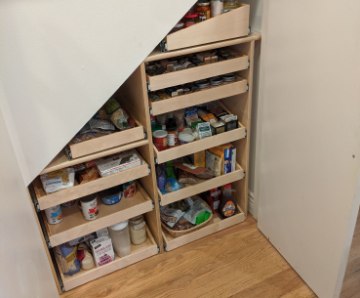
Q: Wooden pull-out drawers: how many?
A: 10